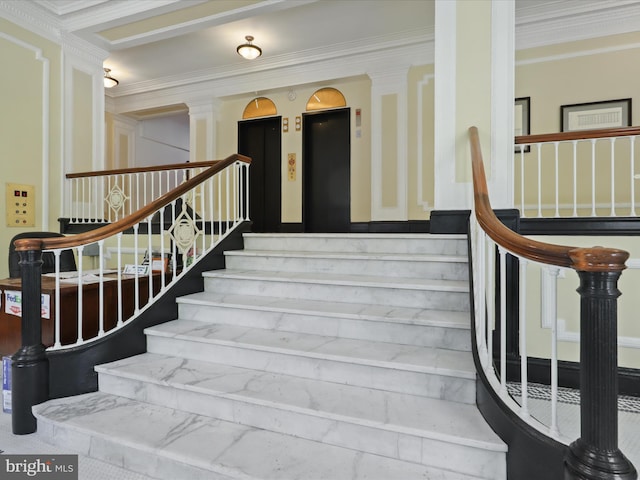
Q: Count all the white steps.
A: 7